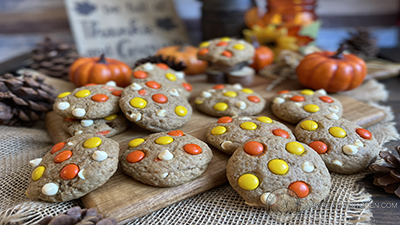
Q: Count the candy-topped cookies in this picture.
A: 12